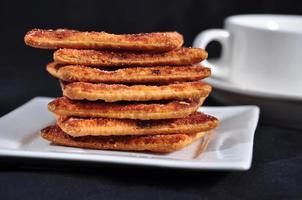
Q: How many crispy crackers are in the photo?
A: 7